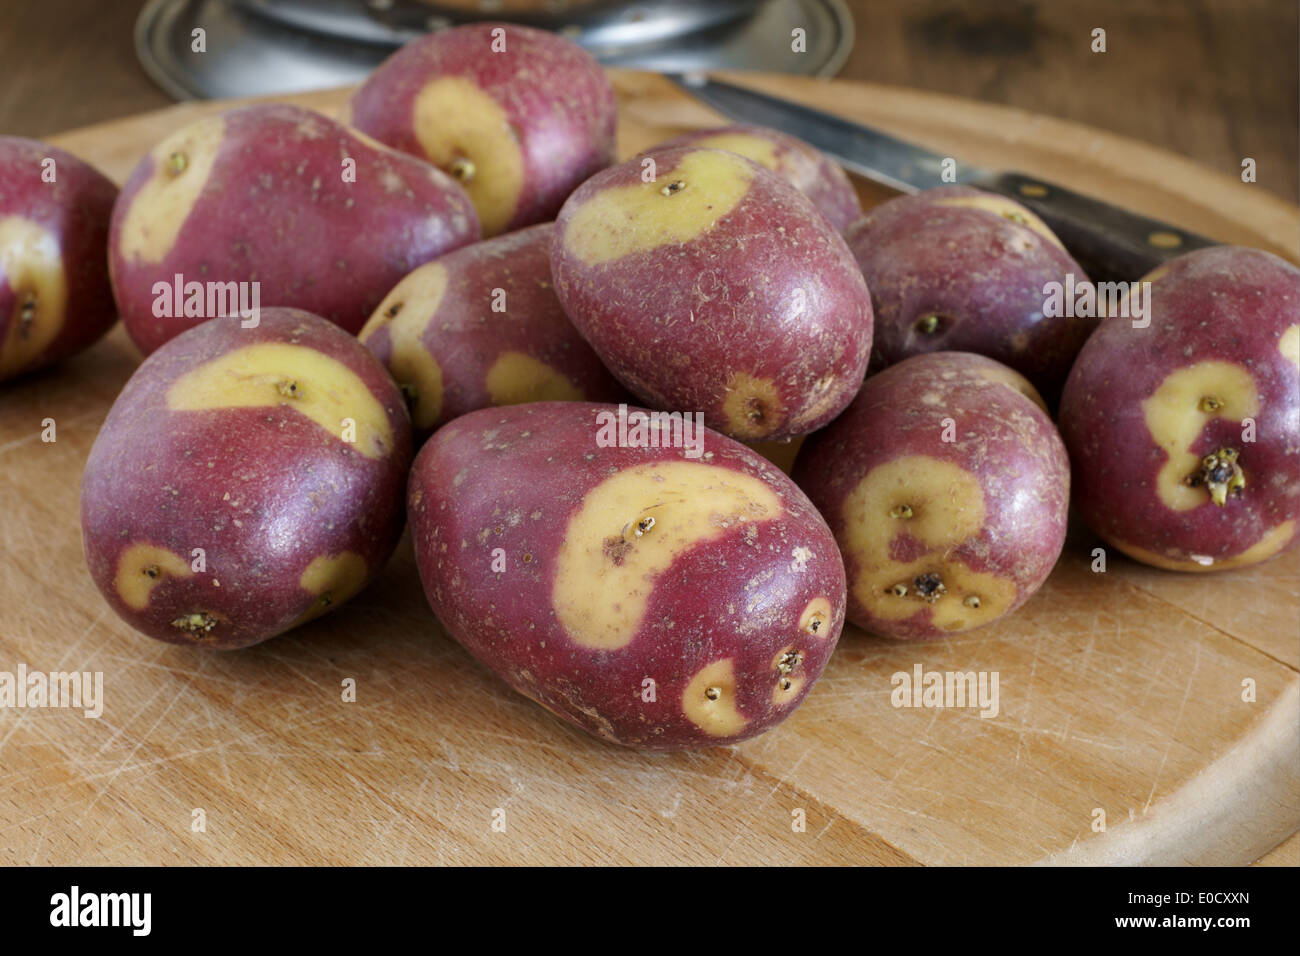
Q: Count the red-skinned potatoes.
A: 11